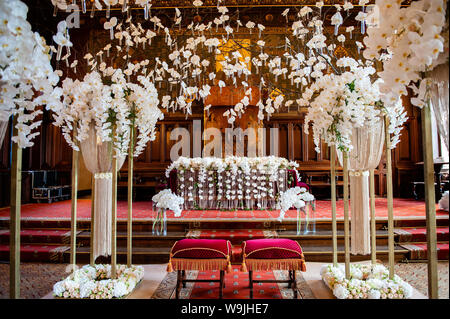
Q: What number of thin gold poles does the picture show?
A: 10